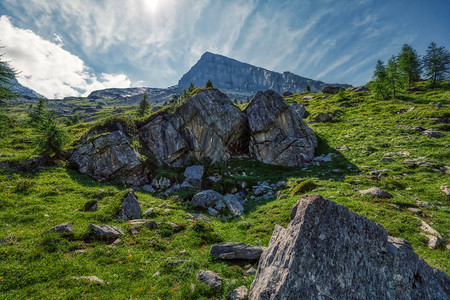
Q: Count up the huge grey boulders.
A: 4